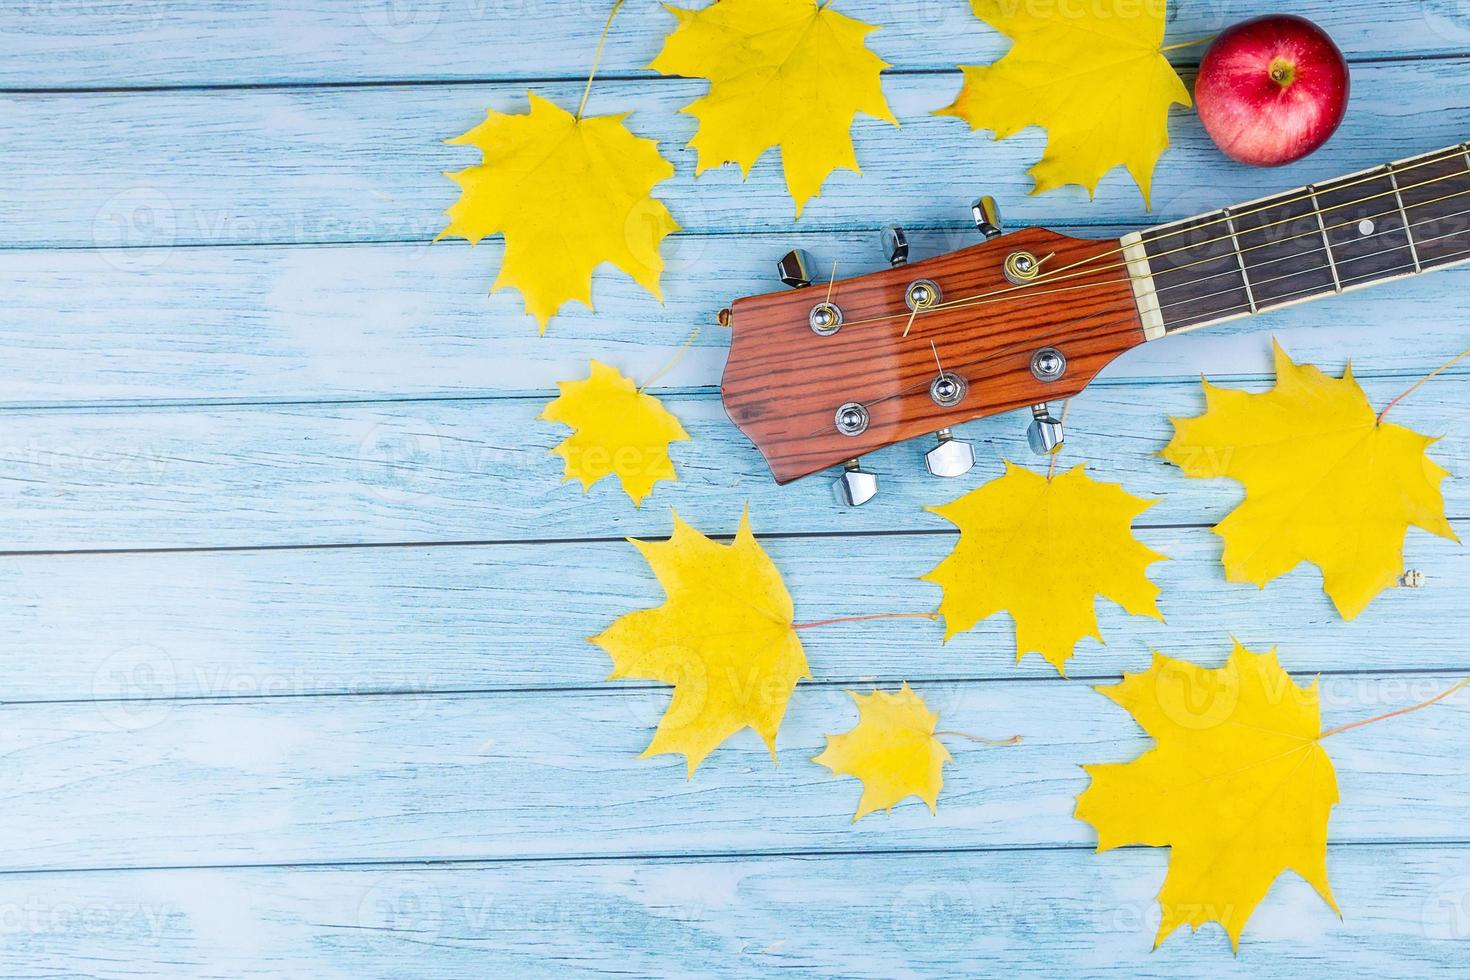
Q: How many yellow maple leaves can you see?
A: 9